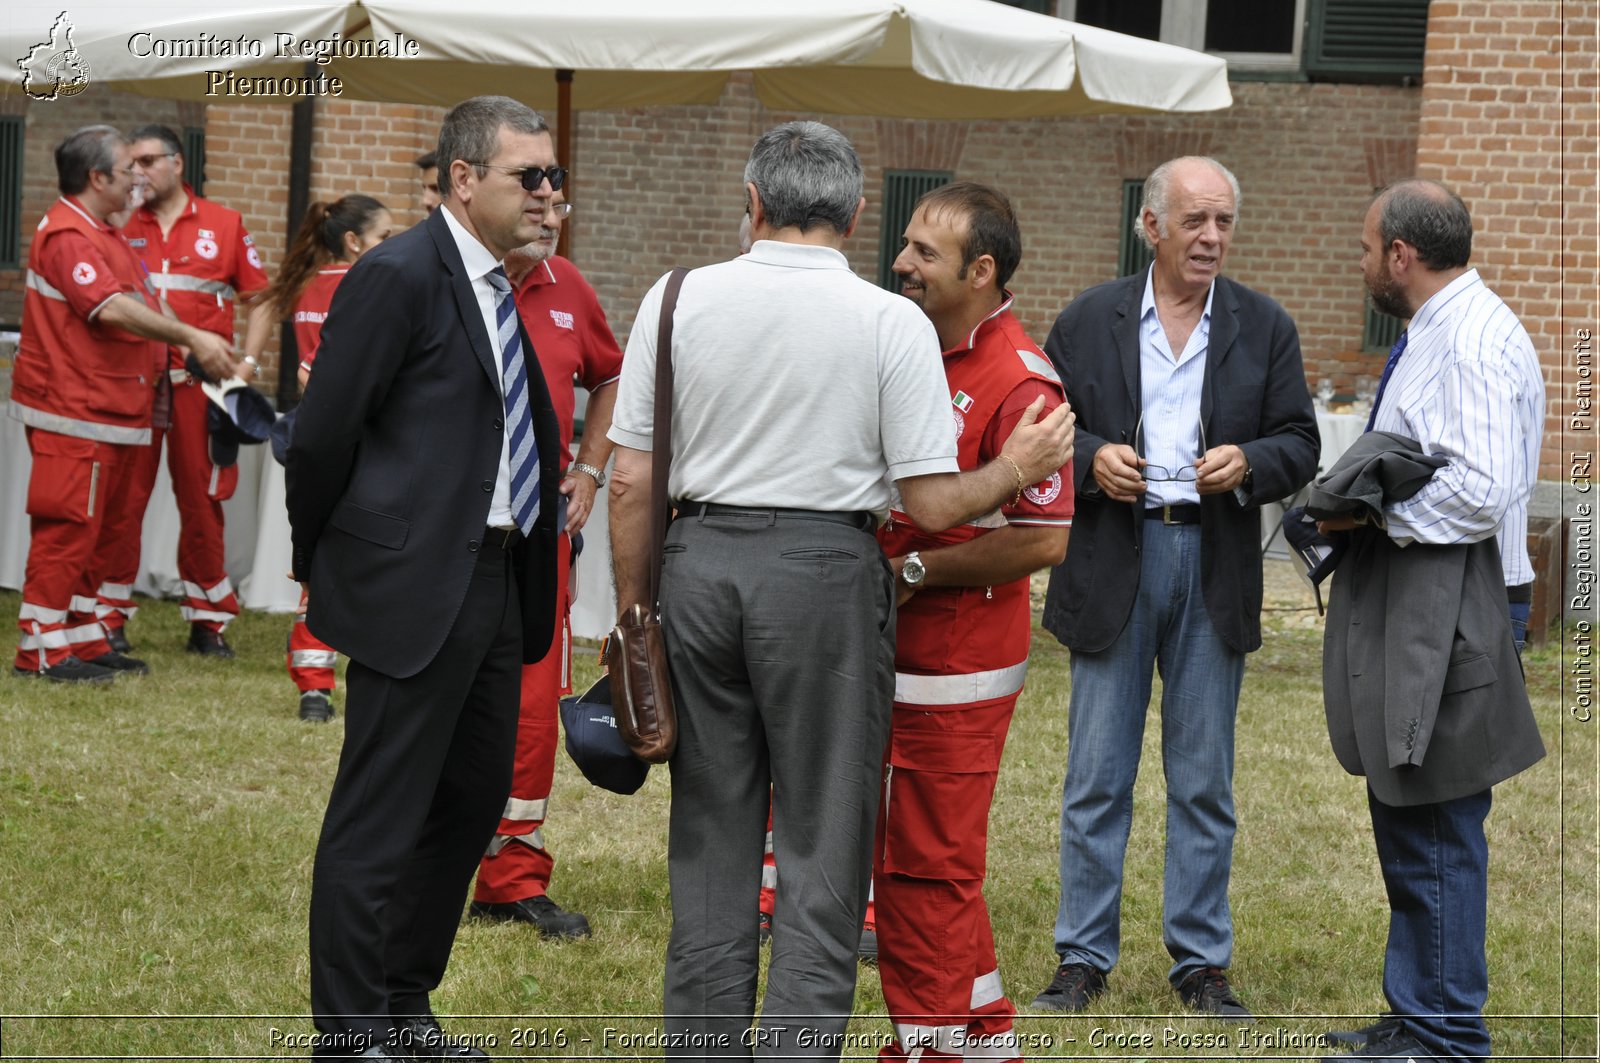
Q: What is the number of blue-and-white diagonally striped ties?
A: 1